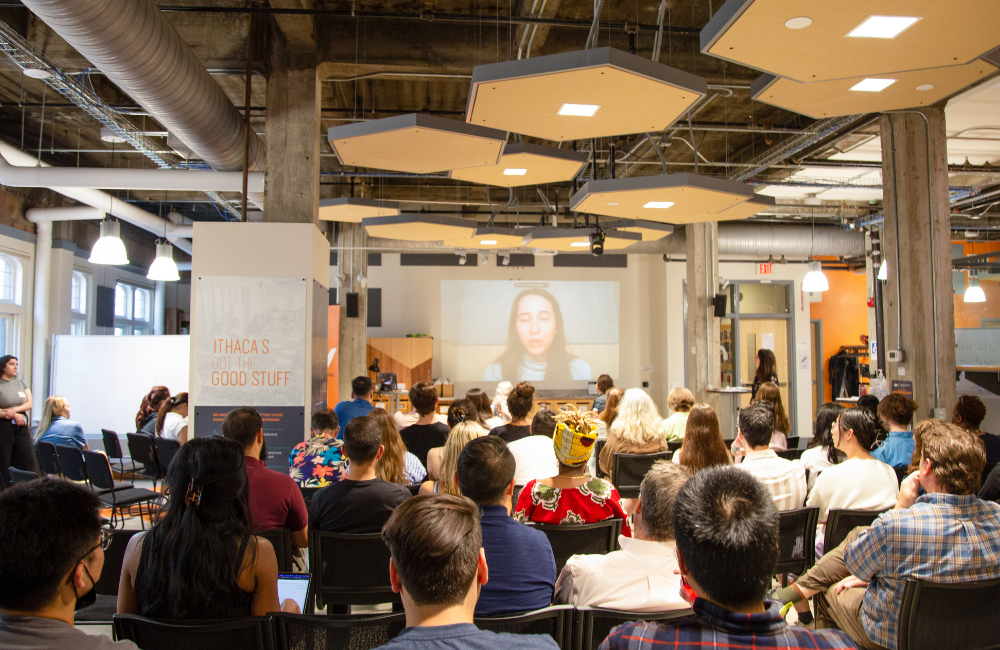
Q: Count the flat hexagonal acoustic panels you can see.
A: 12